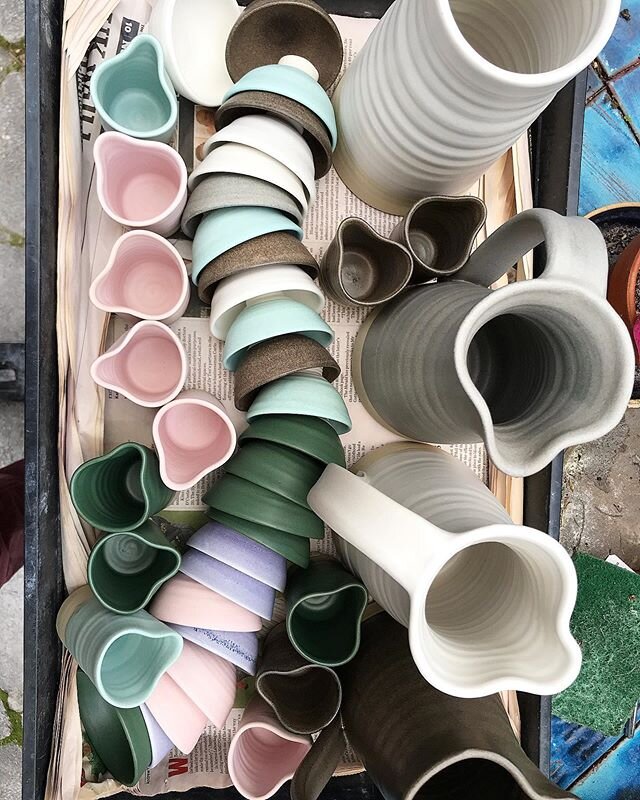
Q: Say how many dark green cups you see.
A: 3